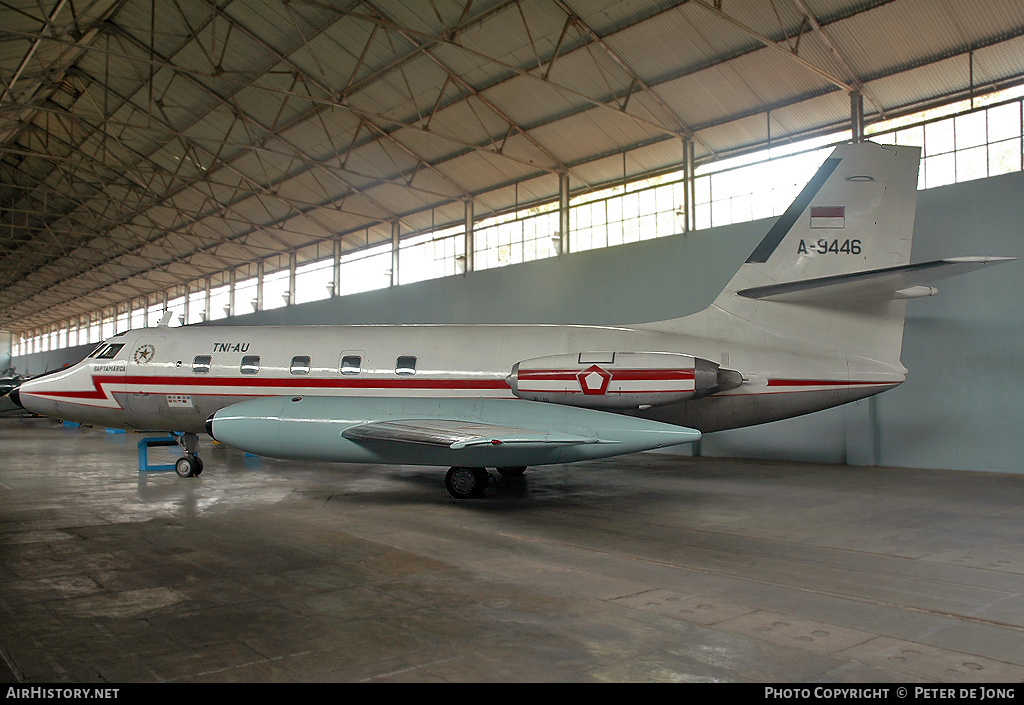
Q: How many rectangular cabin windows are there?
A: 5